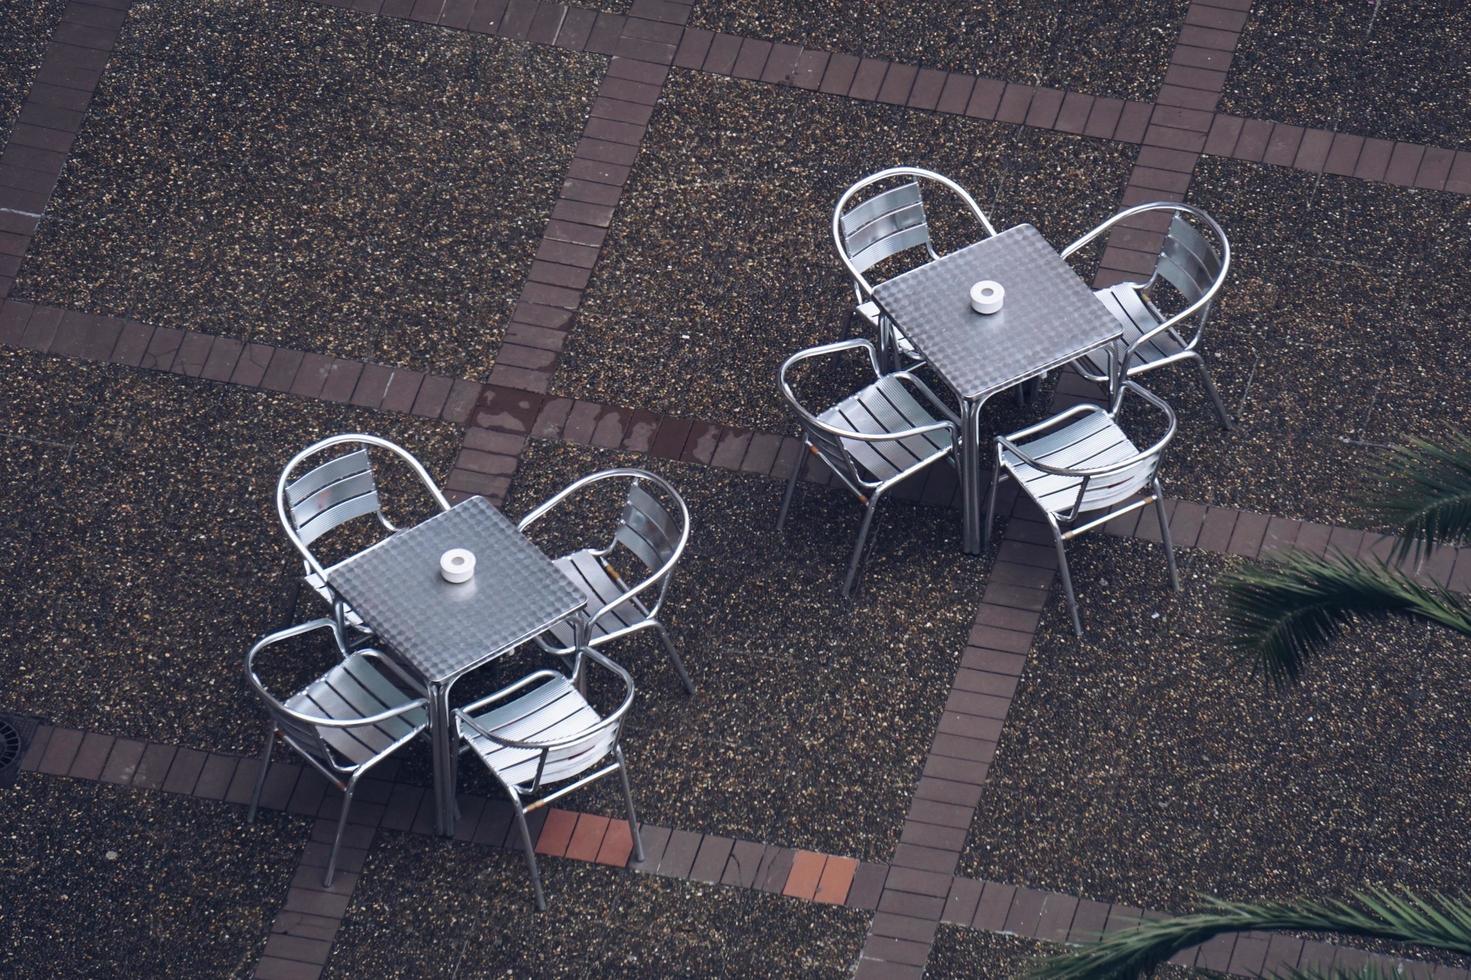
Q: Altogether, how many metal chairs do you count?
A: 8